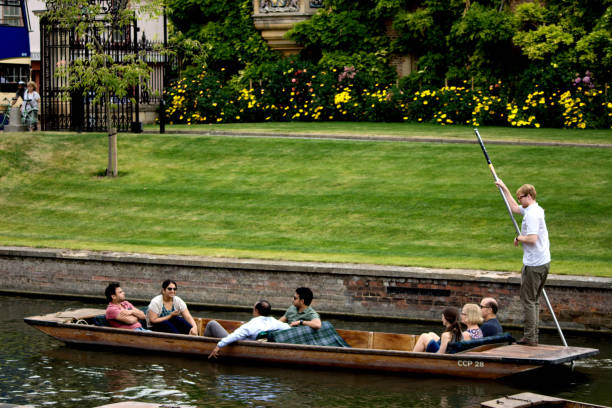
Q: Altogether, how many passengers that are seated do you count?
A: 7